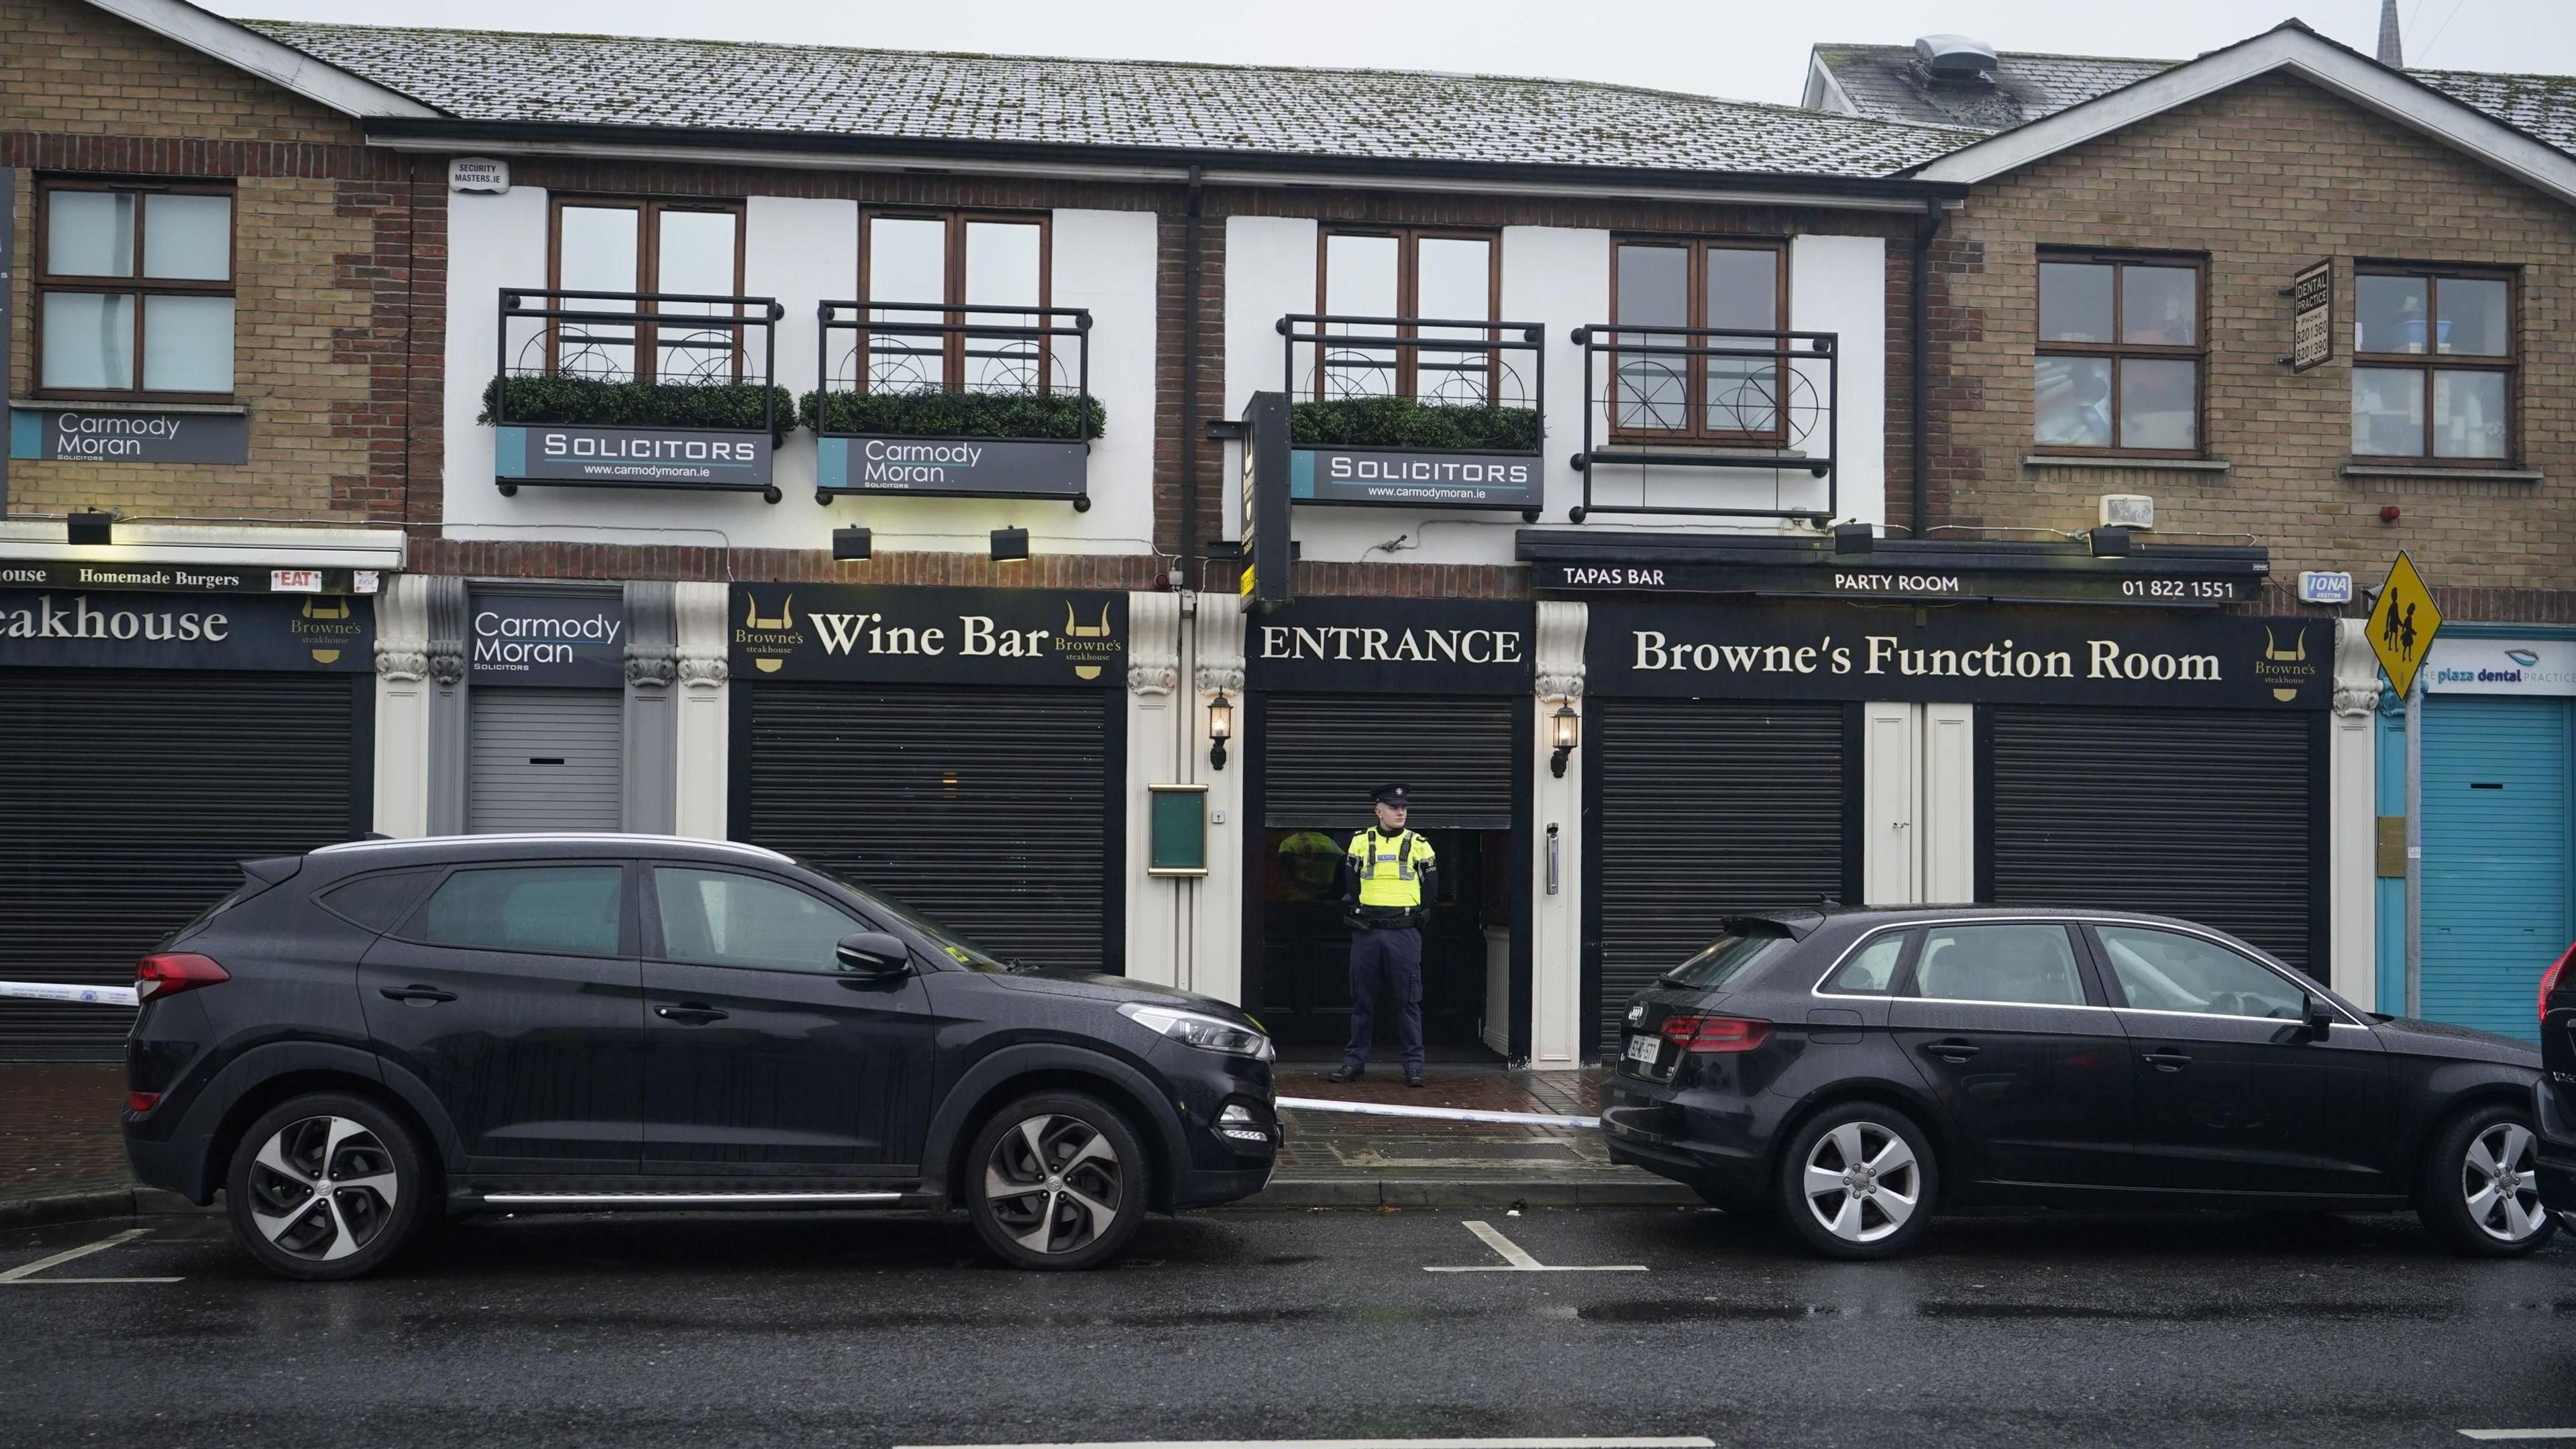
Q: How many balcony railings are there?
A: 4